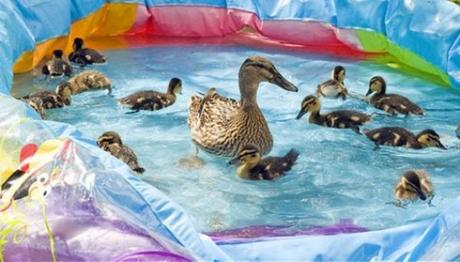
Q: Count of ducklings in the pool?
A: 12